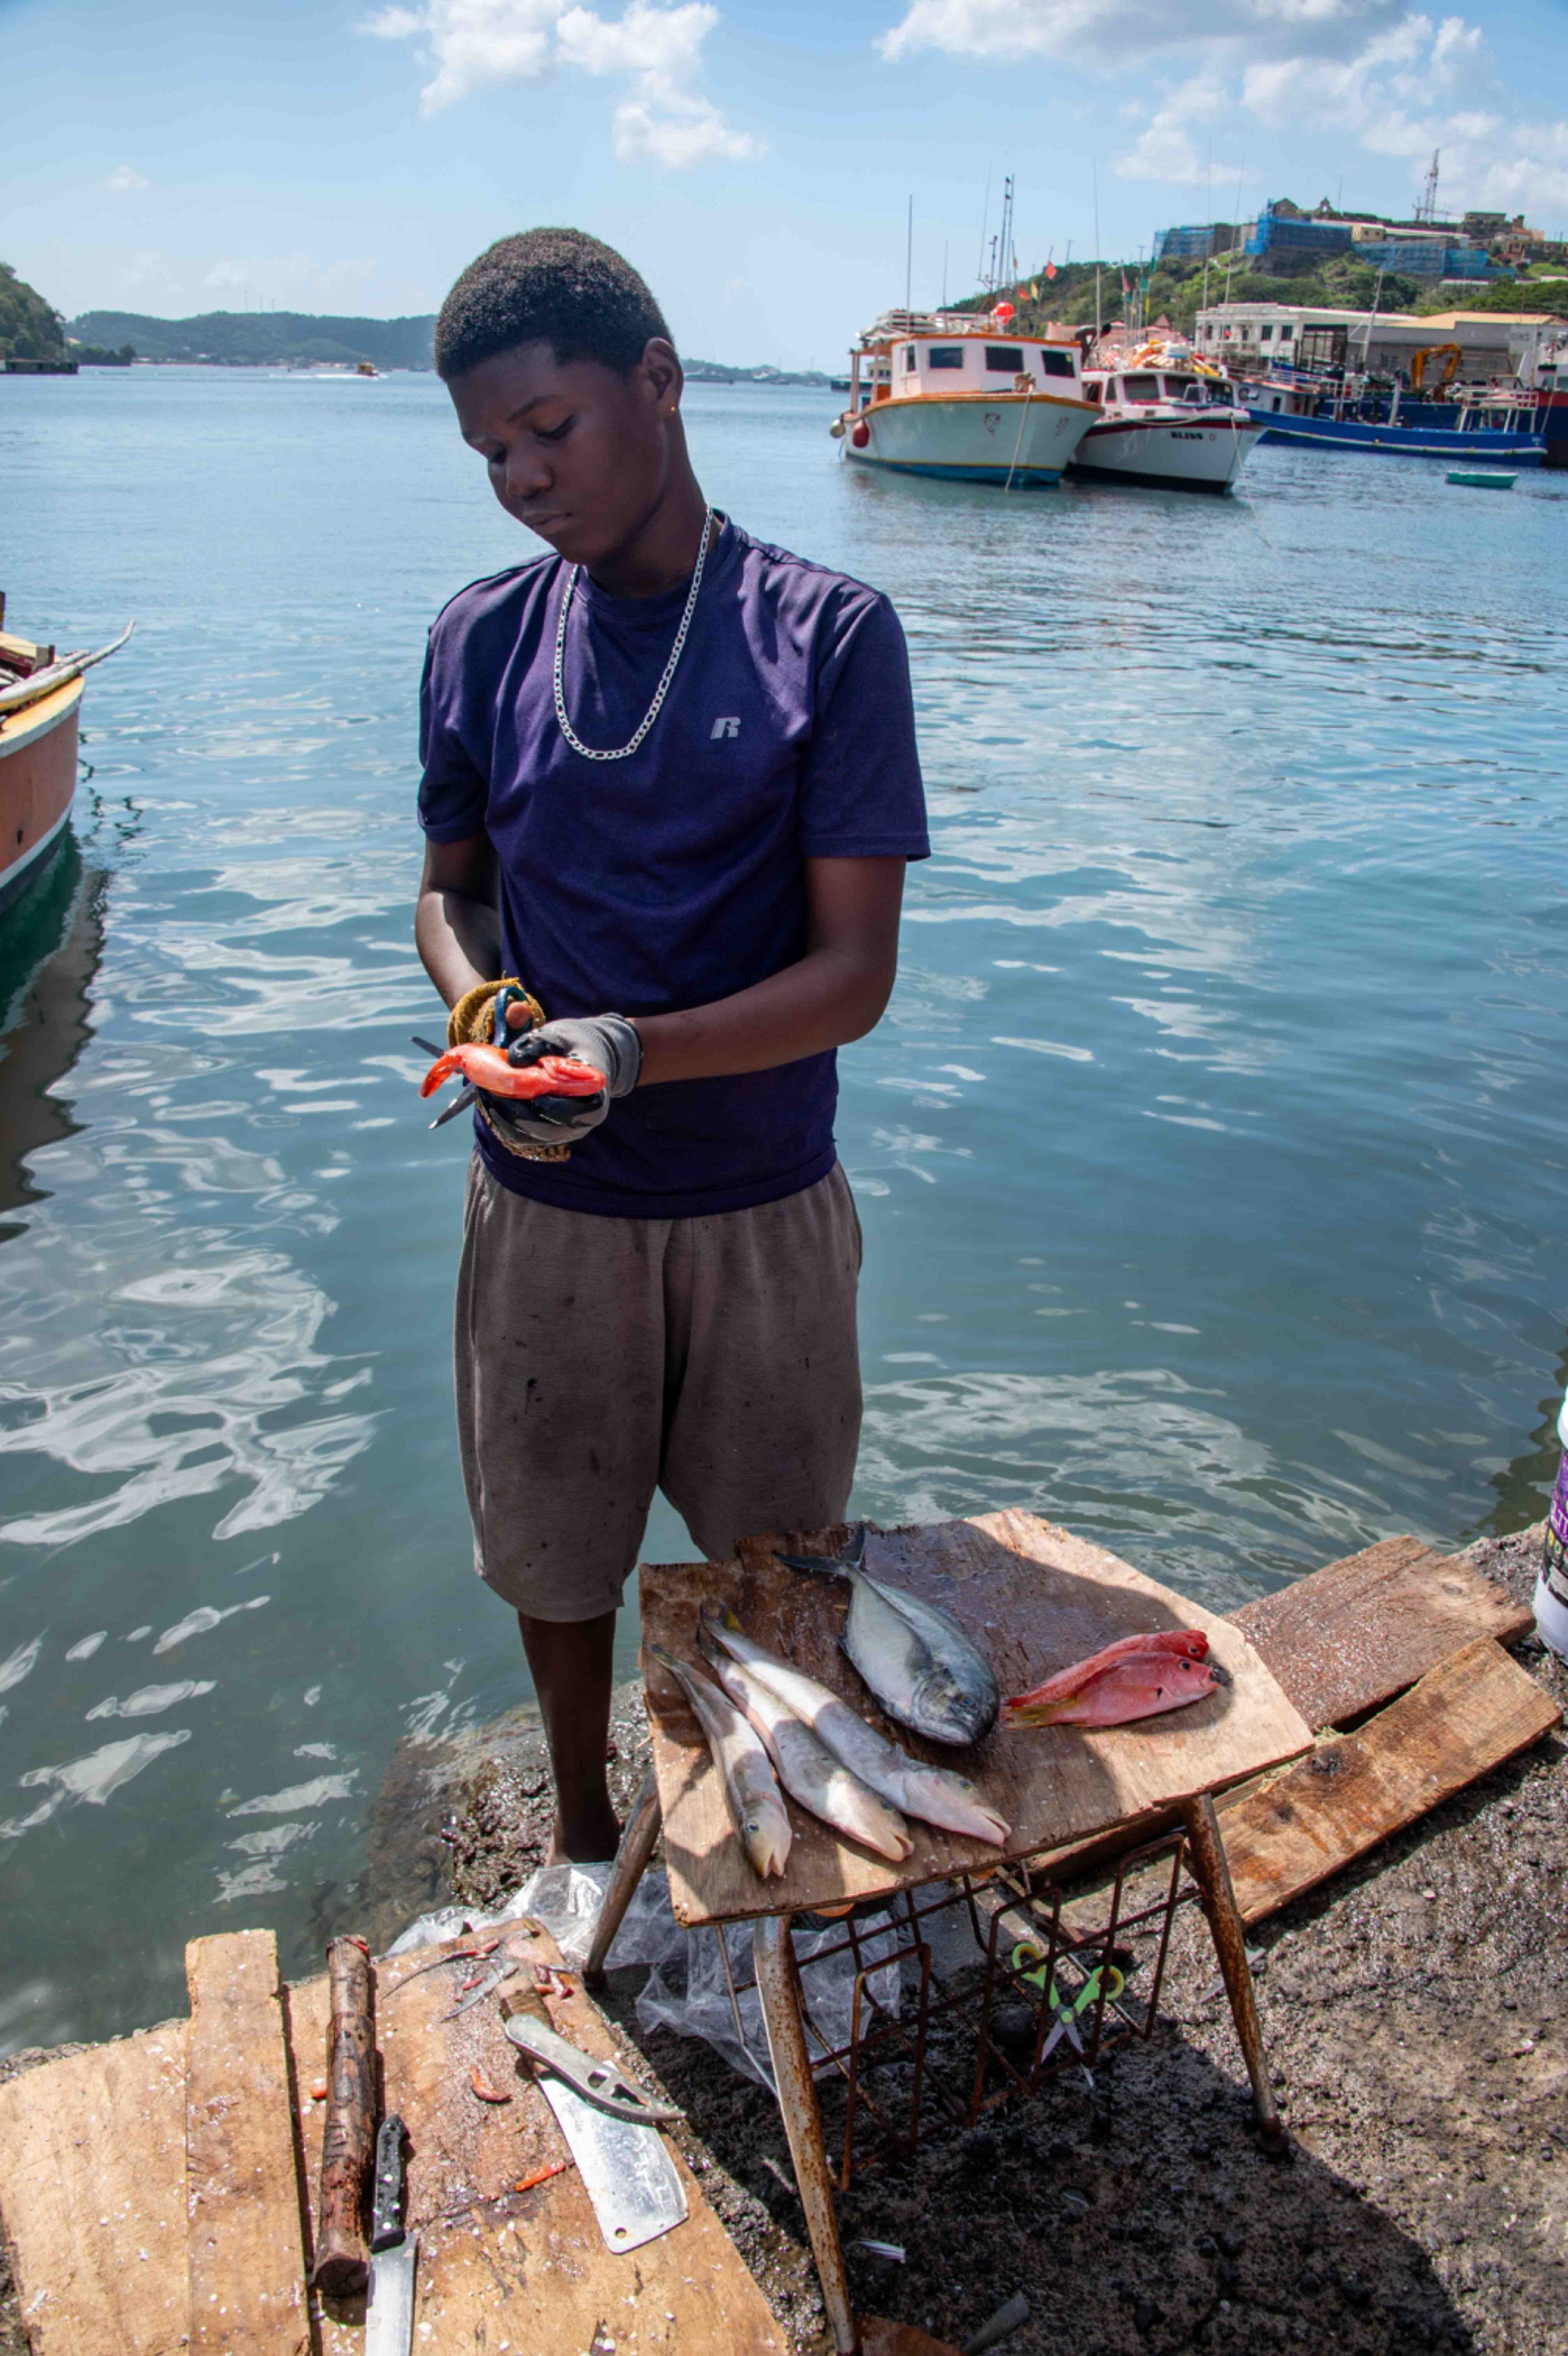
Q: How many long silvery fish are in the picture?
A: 3